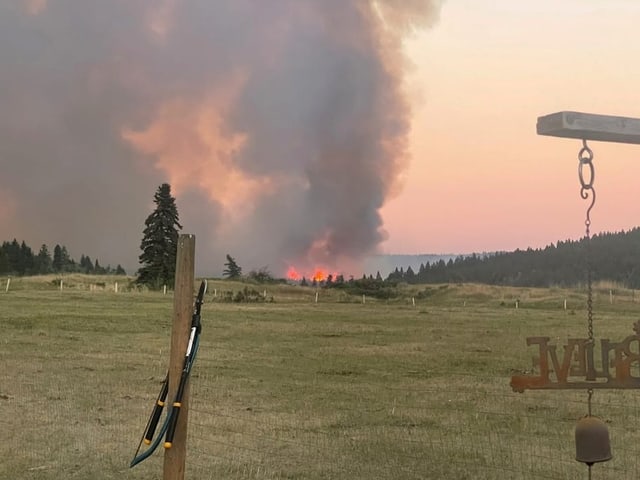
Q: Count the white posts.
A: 13